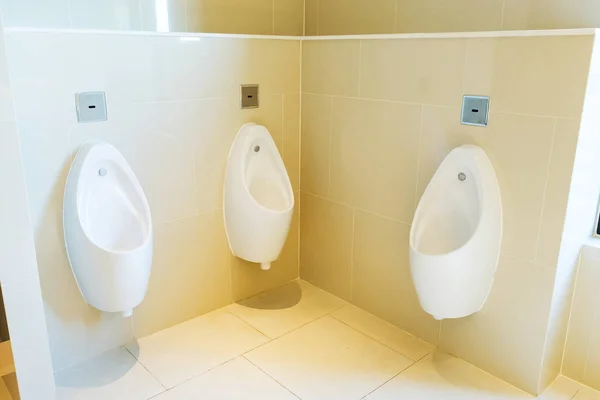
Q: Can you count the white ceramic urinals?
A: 3